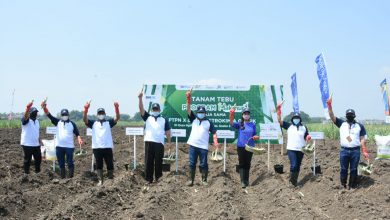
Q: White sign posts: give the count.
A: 7